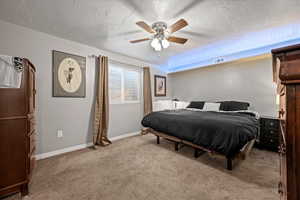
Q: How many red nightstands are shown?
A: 0